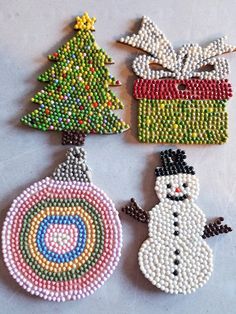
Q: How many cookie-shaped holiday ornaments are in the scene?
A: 4